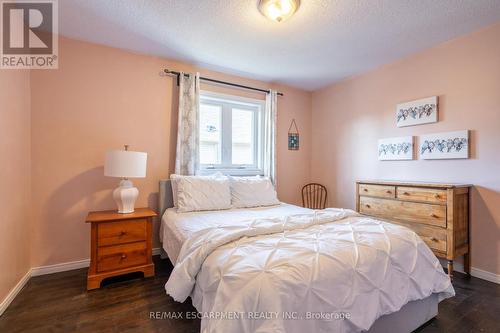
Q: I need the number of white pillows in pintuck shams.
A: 2